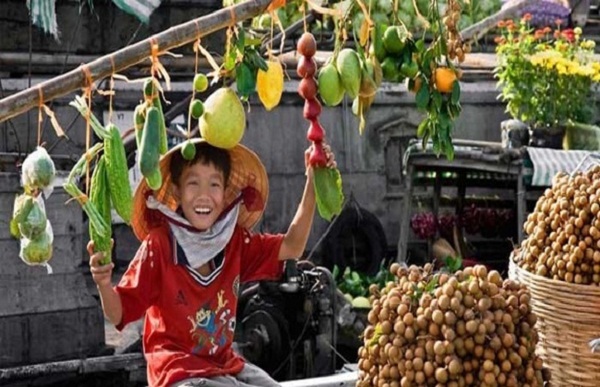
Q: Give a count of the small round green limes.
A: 3